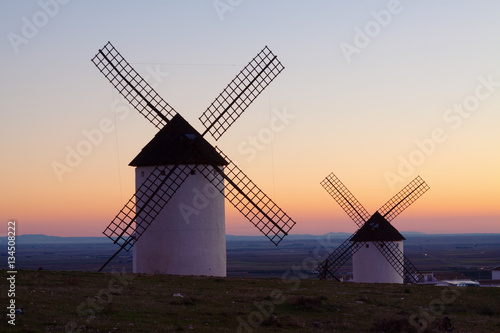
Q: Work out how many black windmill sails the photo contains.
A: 8